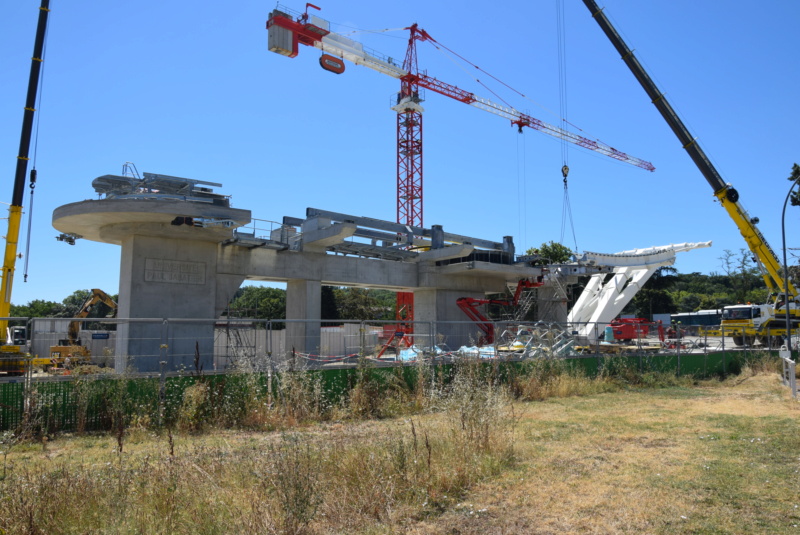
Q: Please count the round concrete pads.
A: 1